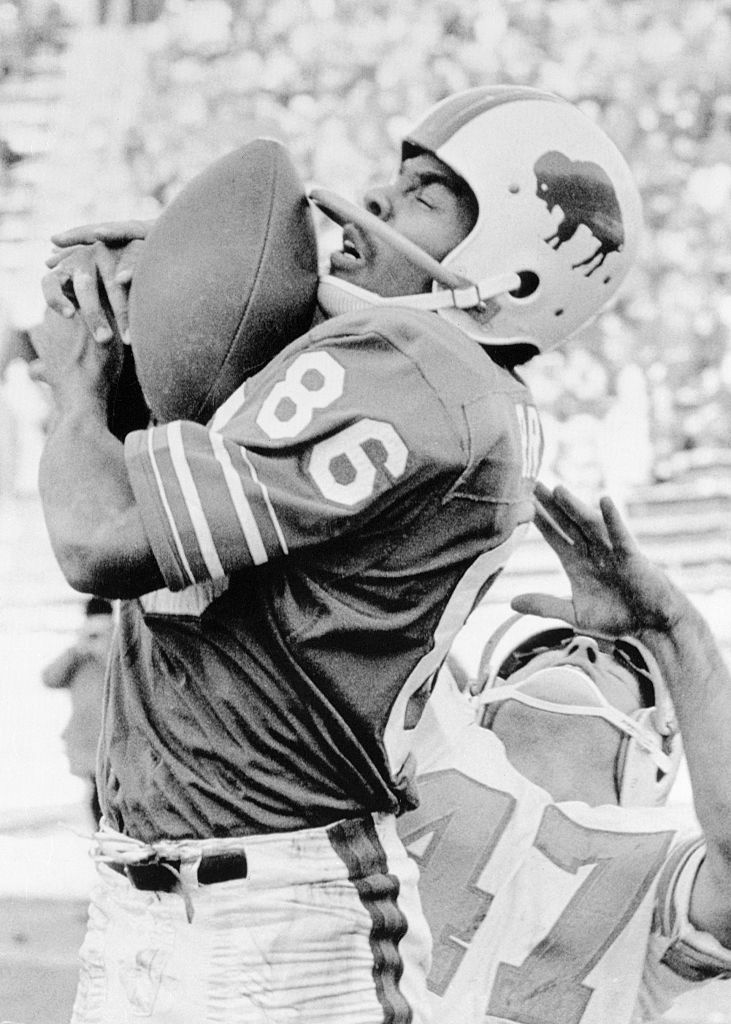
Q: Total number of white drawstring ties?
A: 1